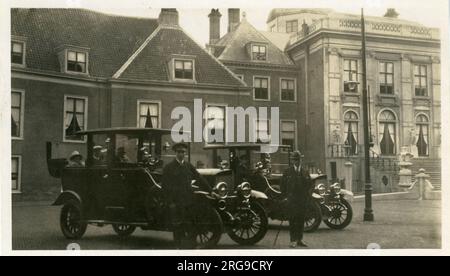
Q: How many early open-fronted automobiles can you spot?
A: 2